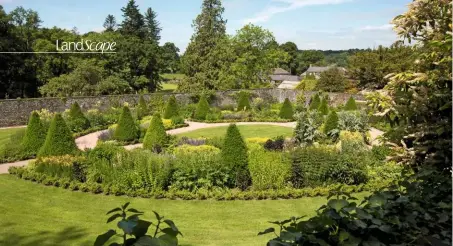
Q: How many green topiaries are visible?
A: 15